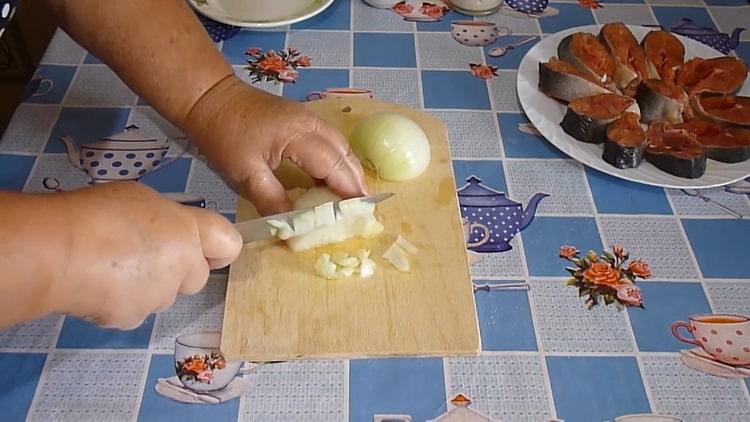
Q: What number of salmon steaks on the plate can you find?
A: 11